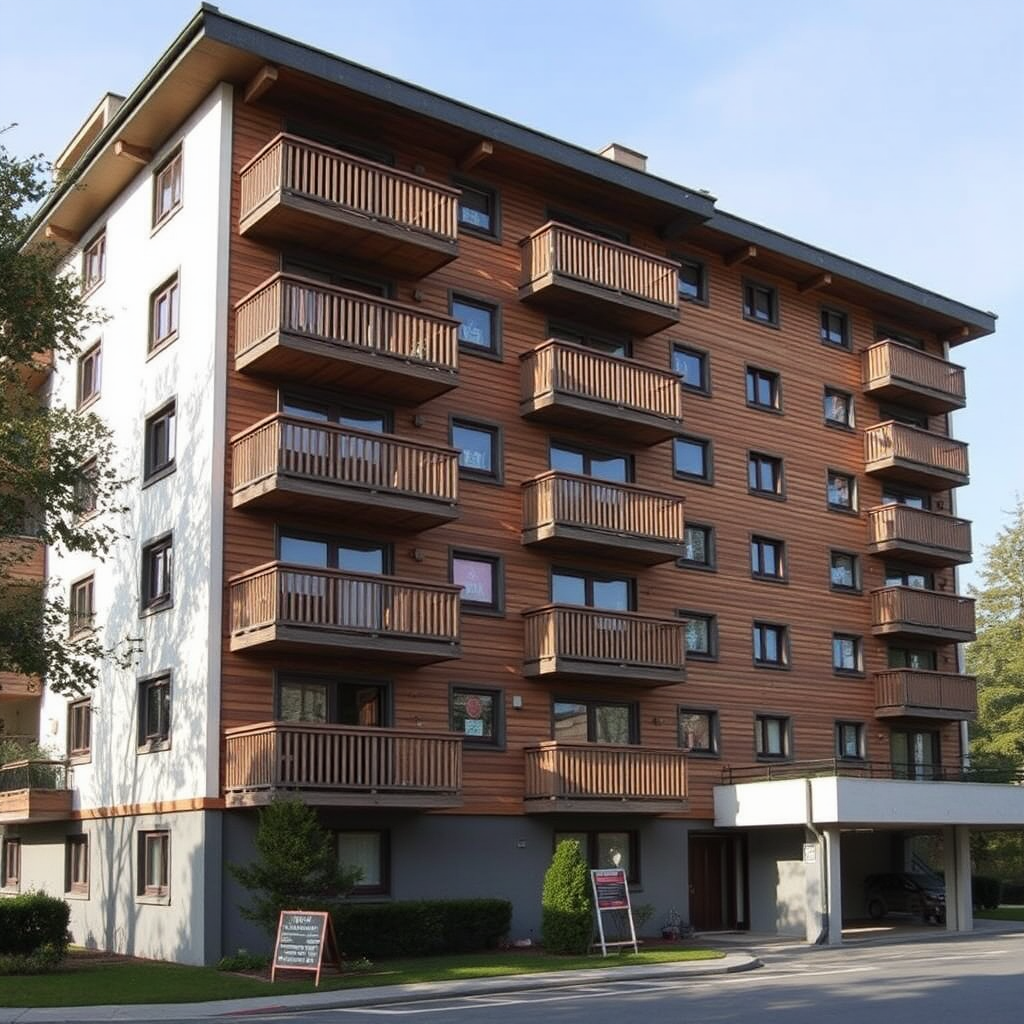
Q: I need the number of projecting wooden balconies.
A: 15